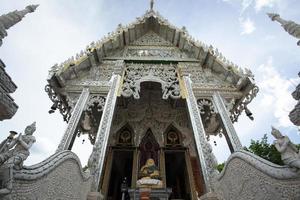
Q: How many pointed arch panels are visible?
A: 3